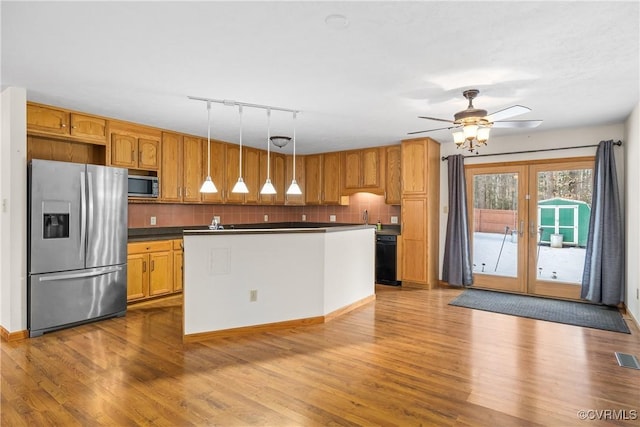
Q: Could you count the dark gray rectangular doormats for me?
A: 1